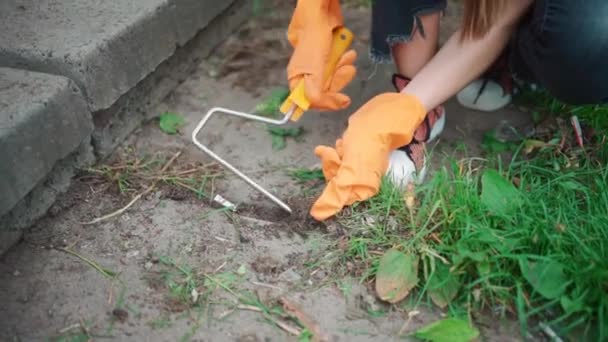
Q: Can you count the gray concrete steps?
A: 2